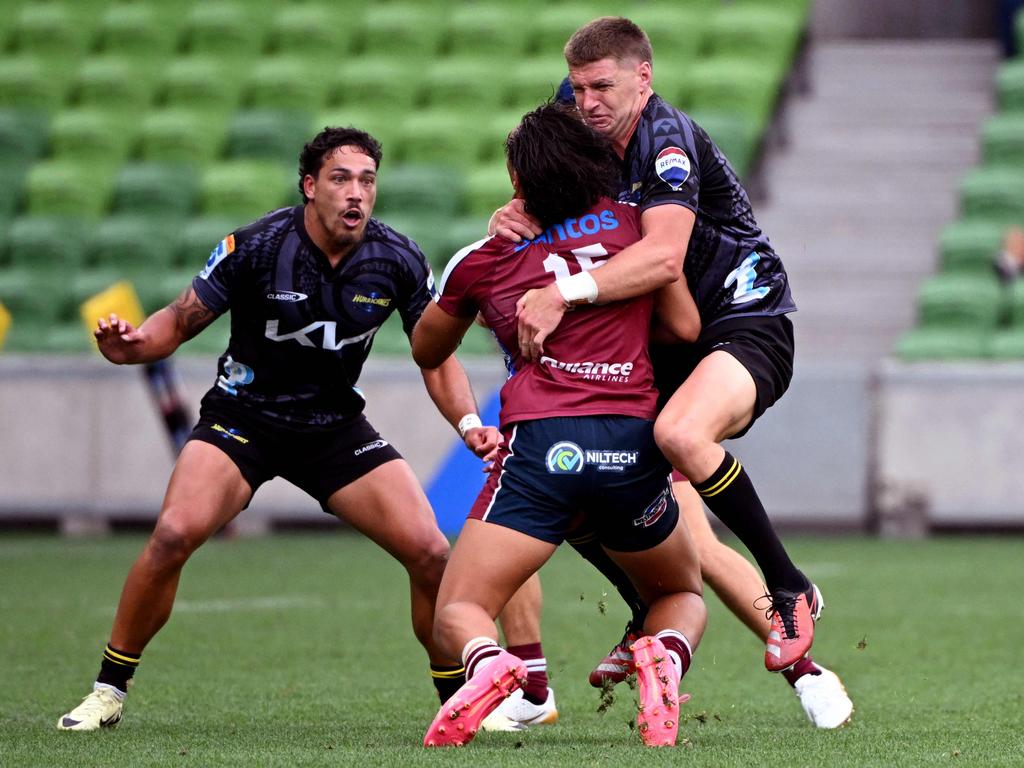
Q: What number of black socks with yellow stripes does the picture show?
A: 4